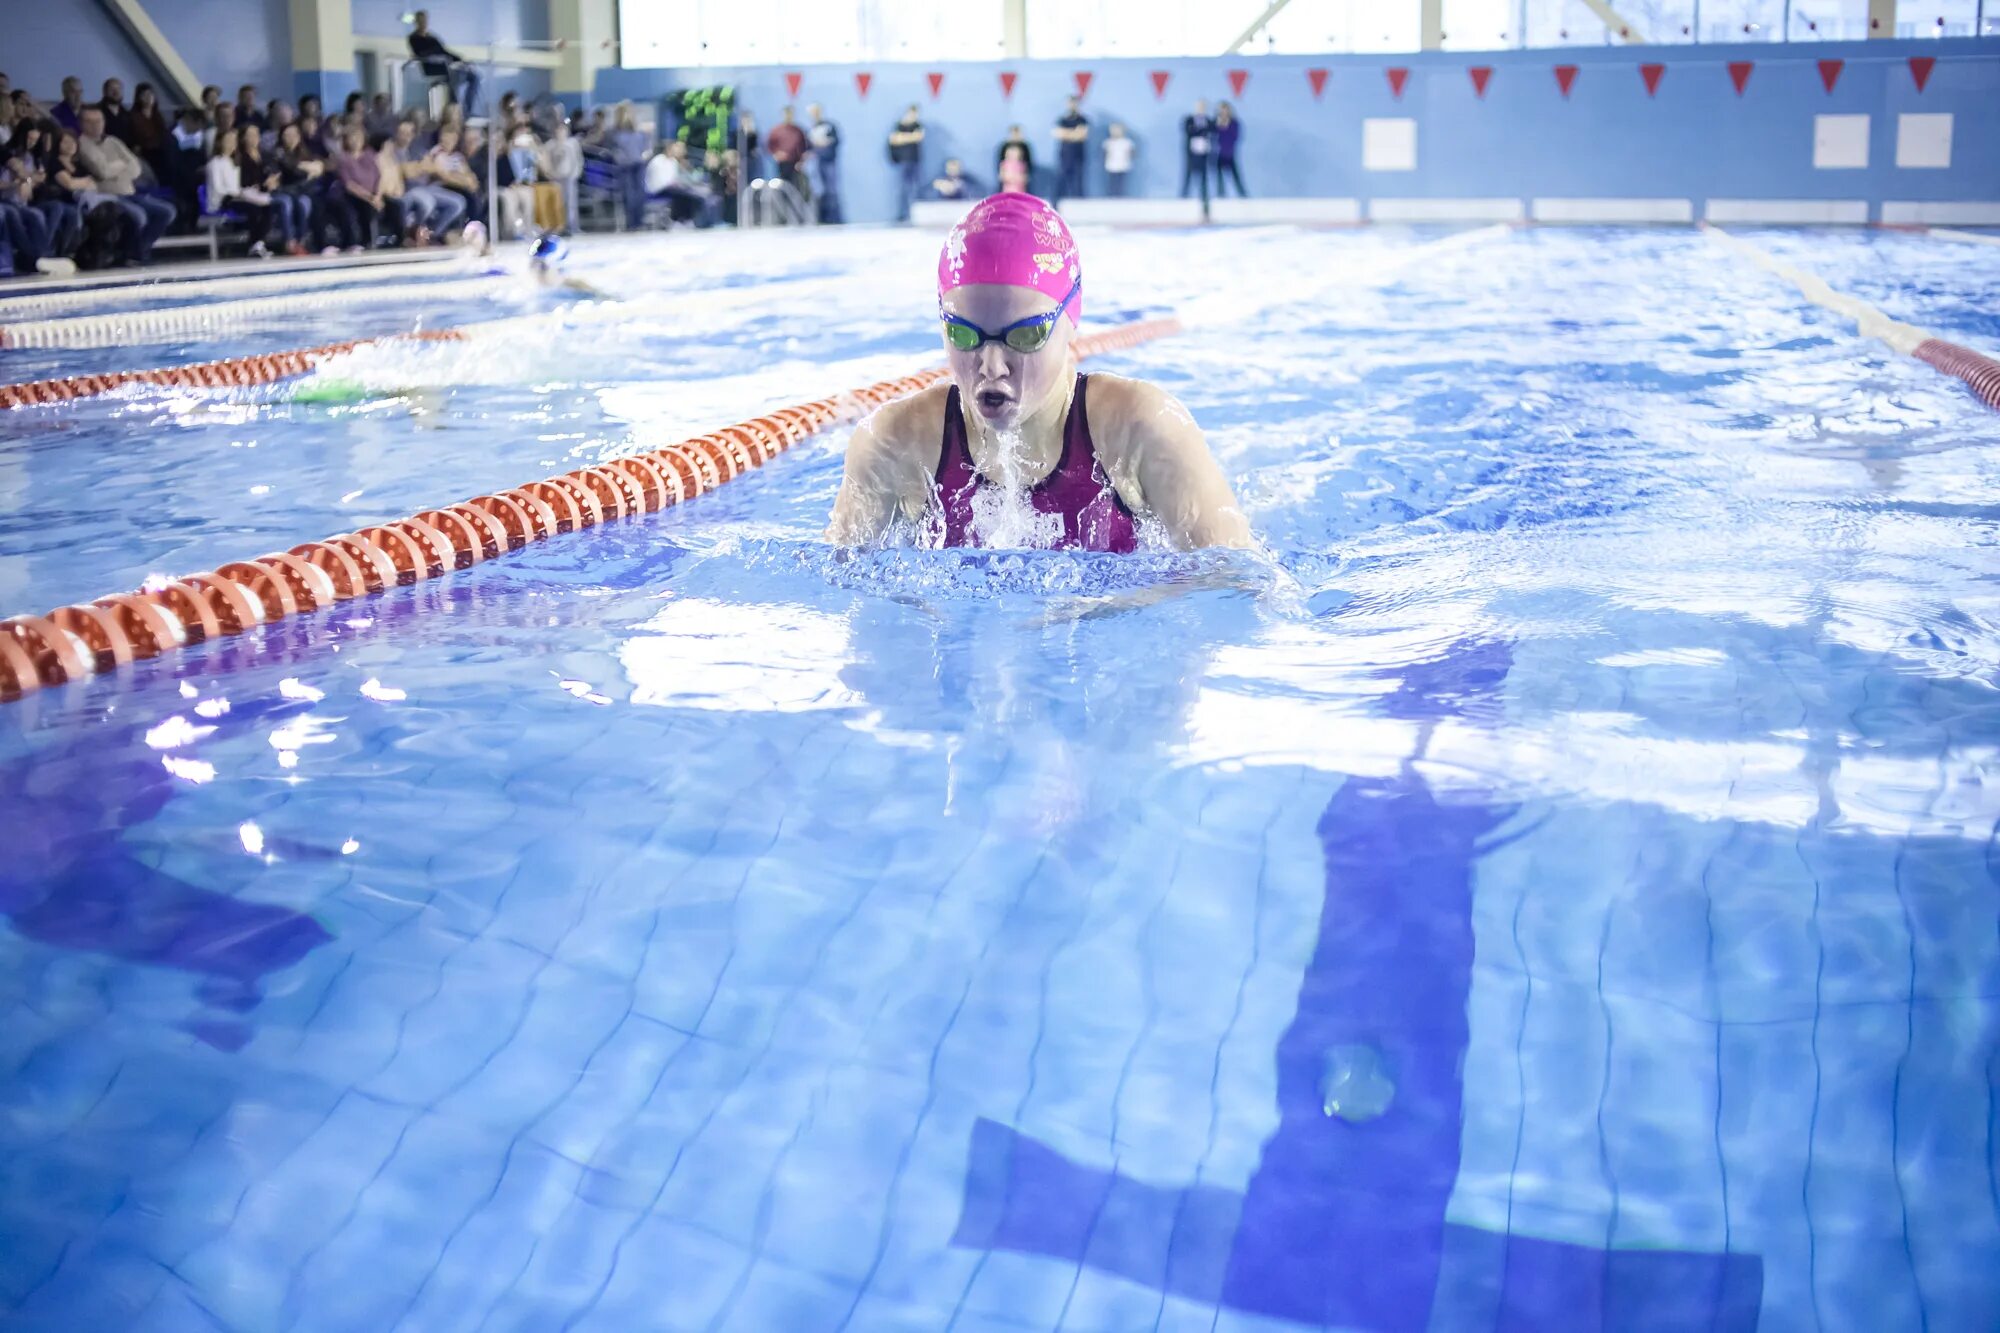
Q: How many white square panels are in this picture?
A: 3